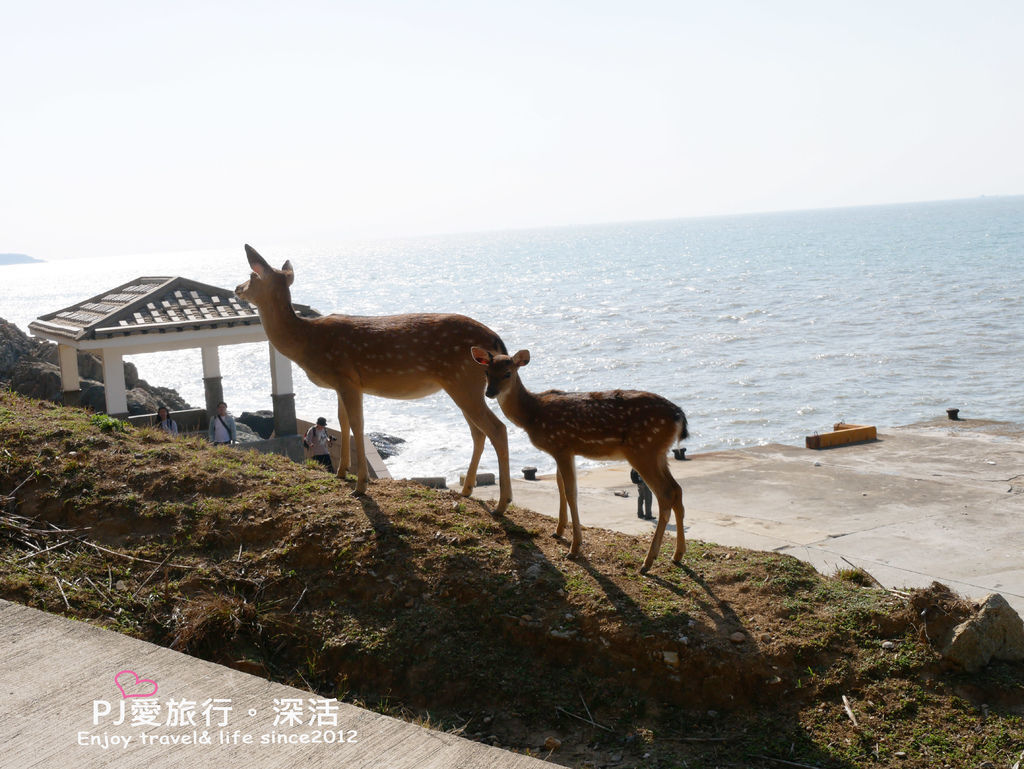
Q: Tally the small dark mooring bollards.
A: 3